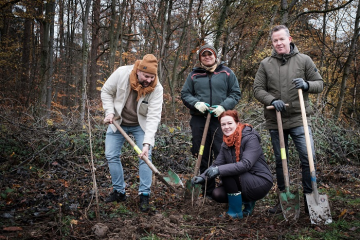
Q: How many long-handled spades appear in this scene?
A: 4